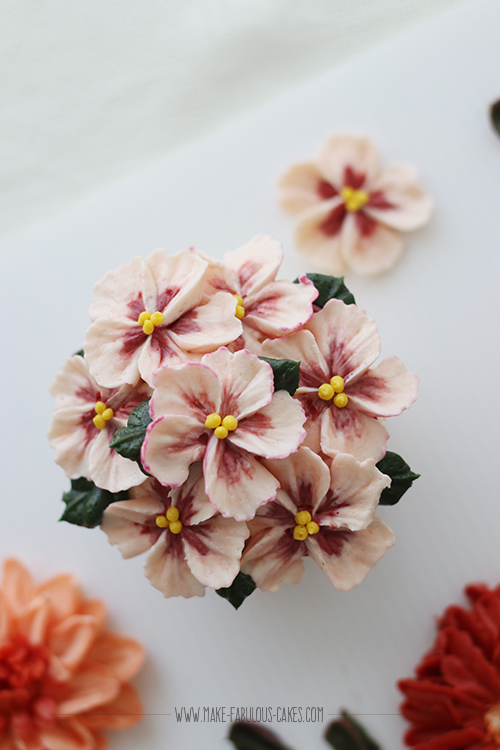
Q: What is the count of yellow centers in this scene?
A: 8